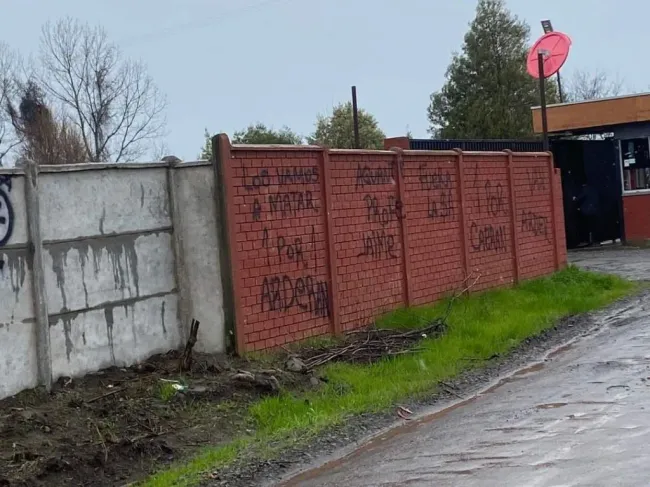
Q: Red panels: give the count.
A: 5